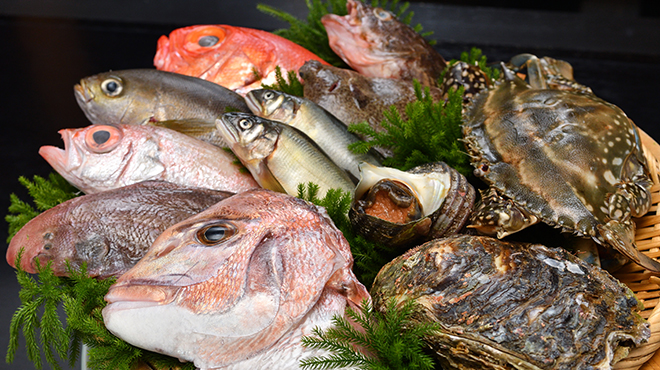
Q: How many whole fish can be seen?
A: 9